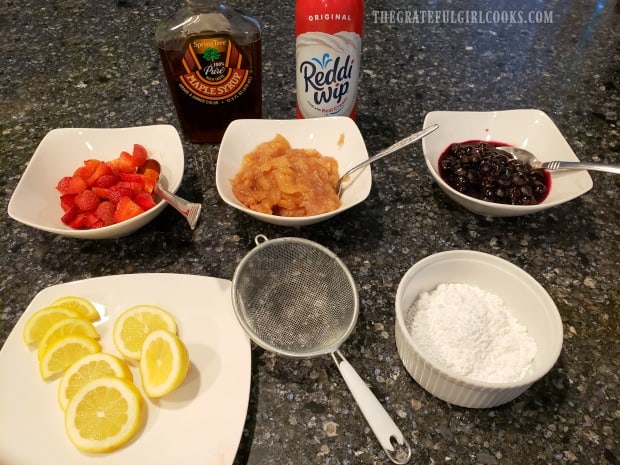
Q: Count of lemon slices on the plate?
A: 8